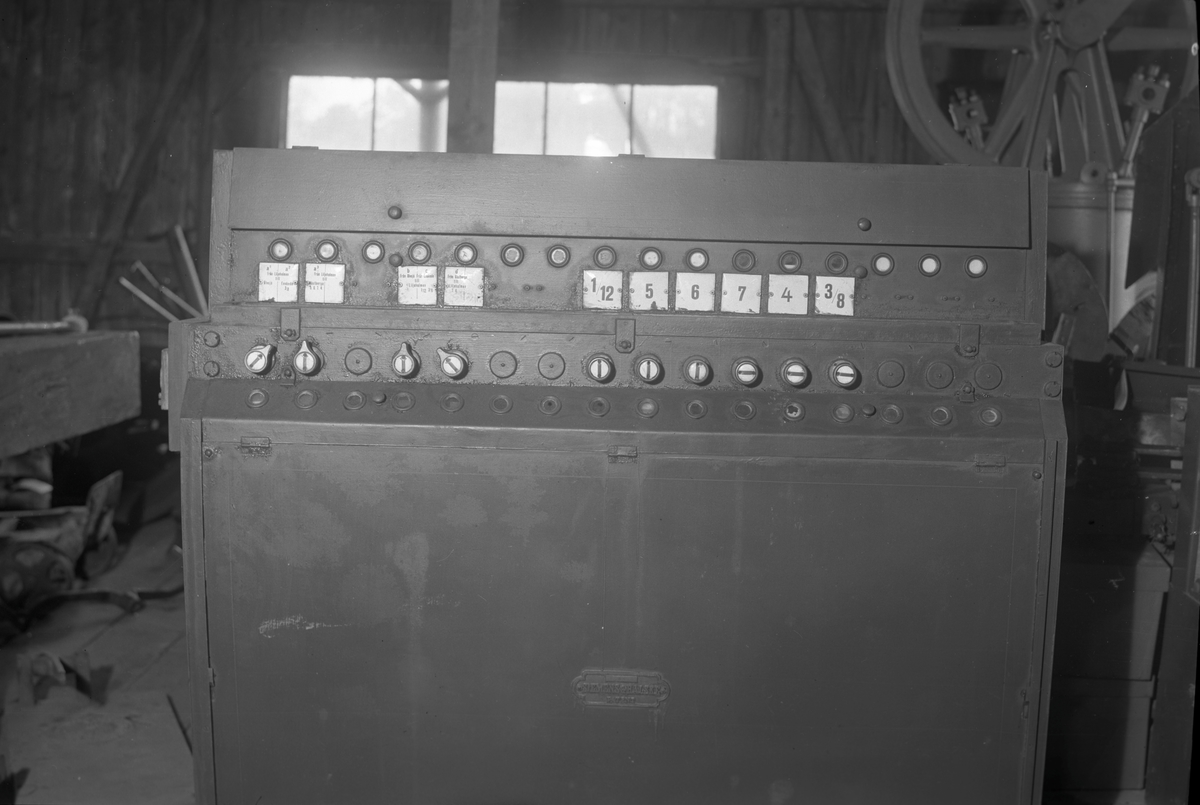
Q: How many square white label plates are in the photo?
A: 10